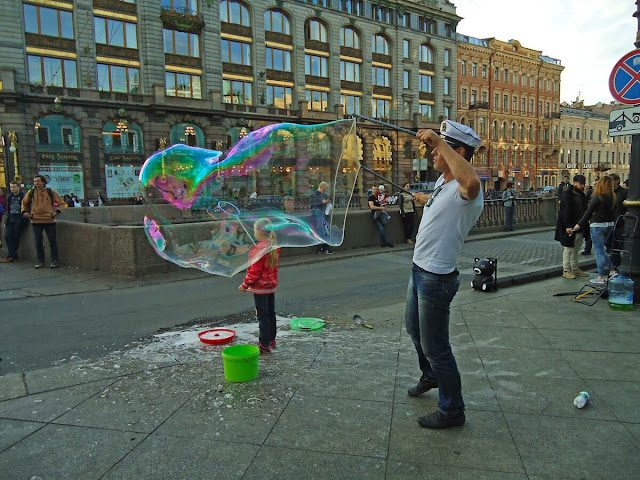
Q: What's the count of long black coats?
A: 1